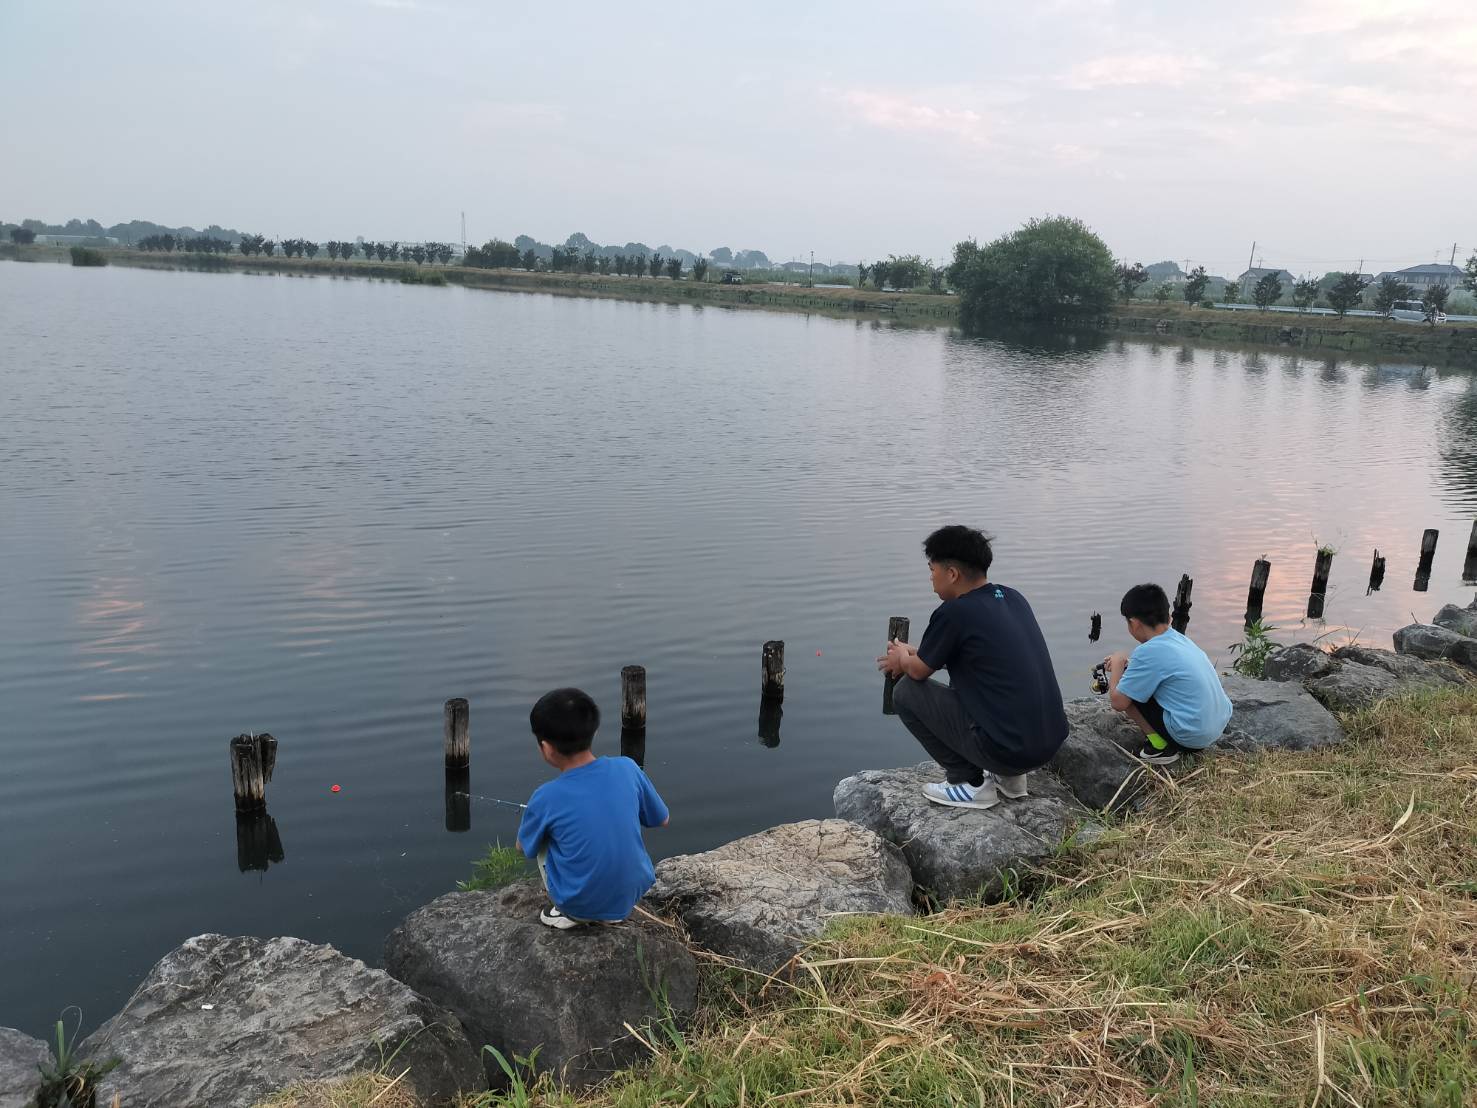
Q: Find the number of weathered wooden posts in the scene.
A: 12